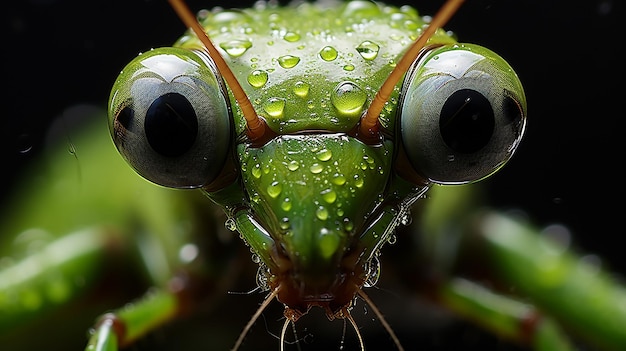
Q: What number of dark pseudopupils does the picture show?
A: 2